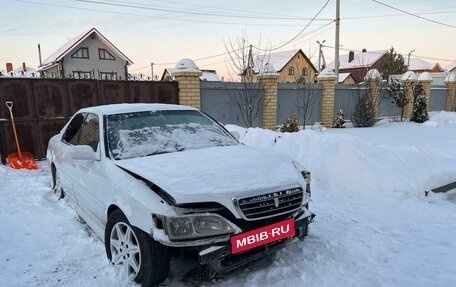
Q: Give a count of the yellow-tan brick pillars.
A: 7